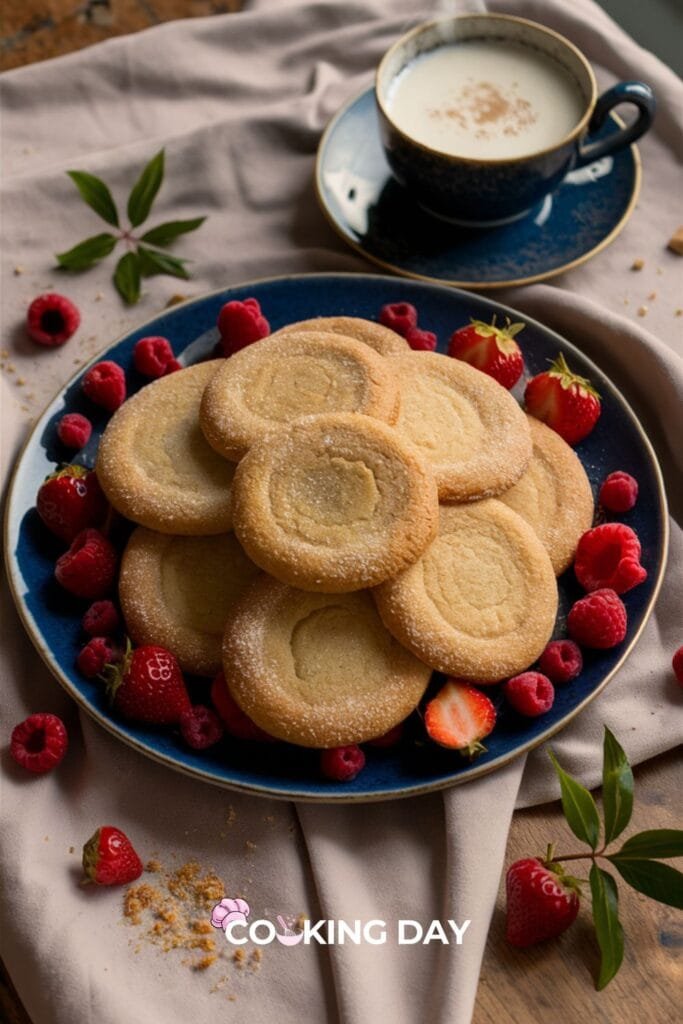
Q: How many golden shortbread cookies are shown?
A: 9